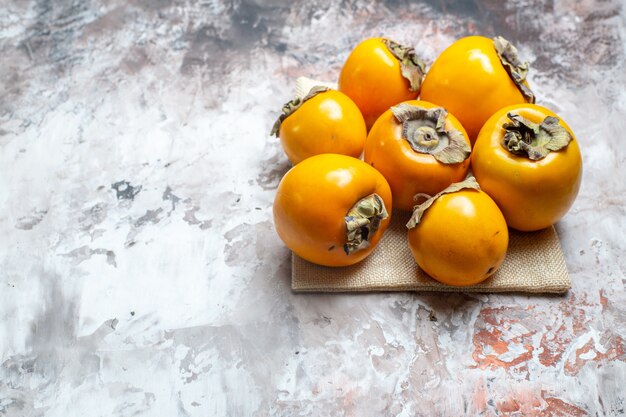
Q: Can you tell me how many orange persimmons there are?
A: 7